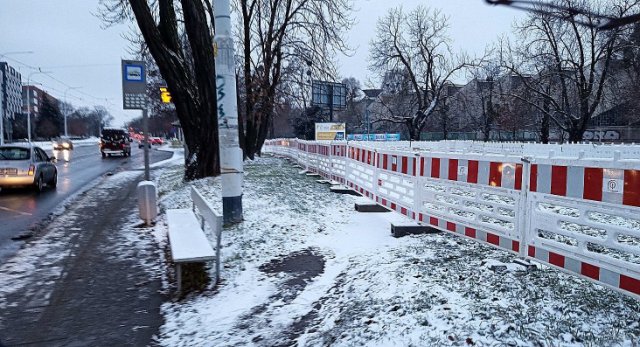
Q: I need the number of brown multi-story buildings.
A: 1